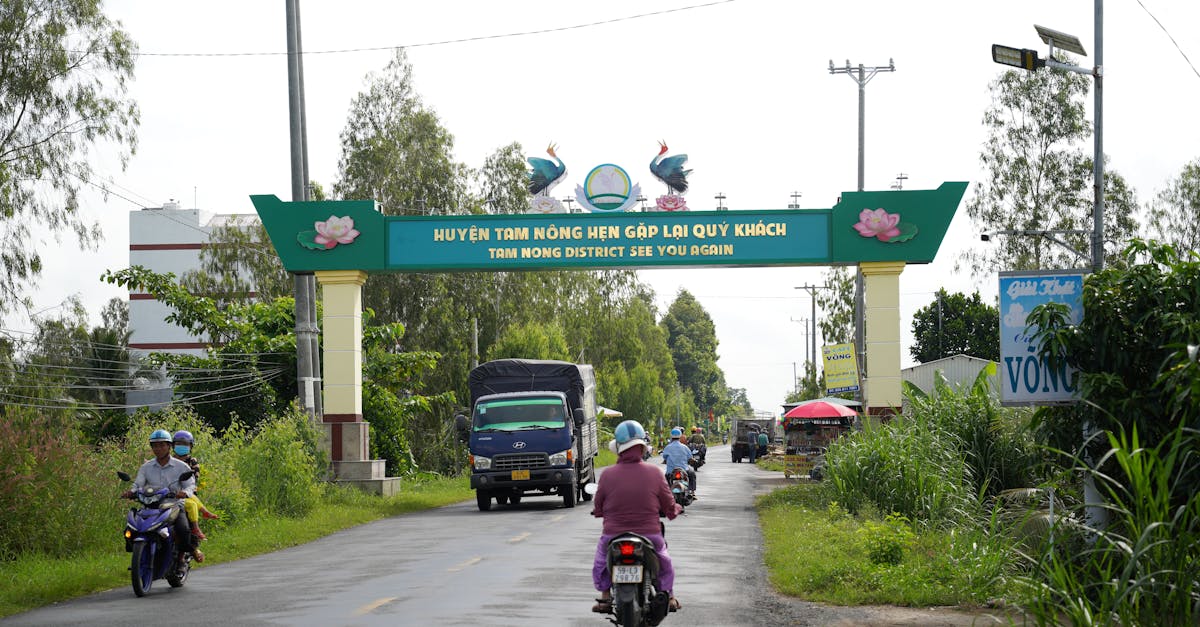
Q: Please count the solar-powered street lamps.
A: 1